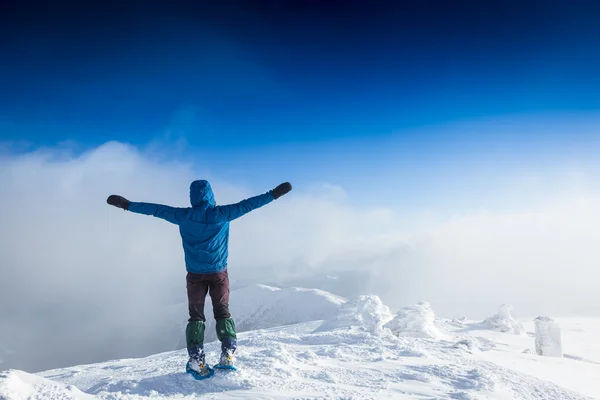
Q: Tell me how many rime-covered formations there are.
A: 4